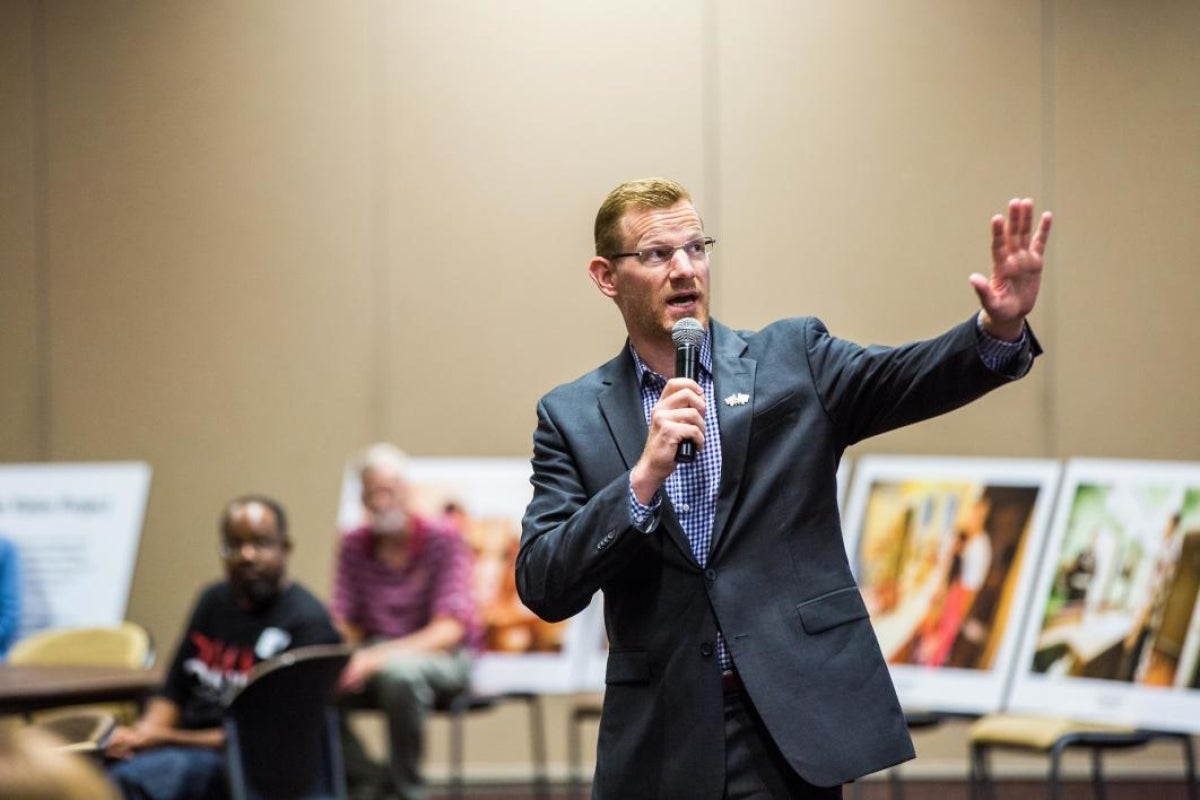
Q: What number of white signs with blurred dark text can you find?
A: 1